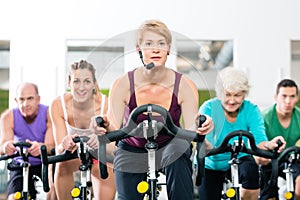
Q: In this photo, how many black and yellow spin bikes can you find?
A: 5